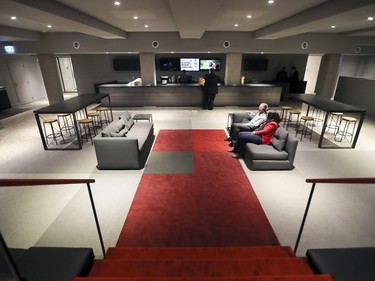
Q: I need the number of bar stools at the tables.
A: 12